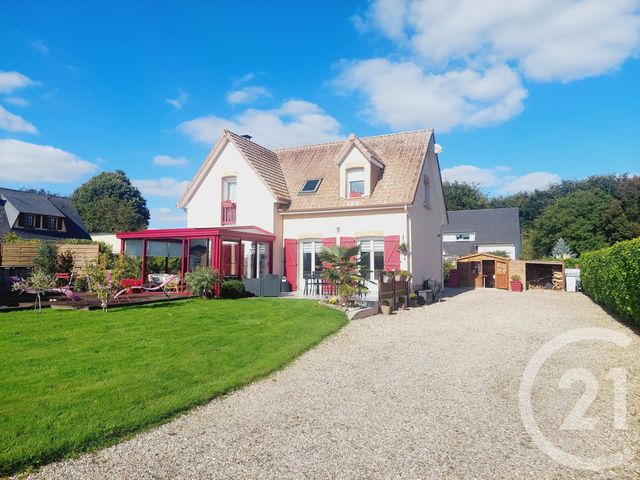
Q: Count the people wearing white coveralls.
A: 0